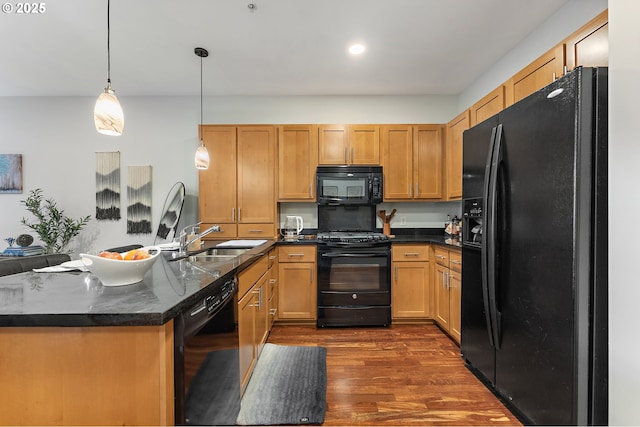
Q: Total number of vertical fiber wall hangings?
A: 2